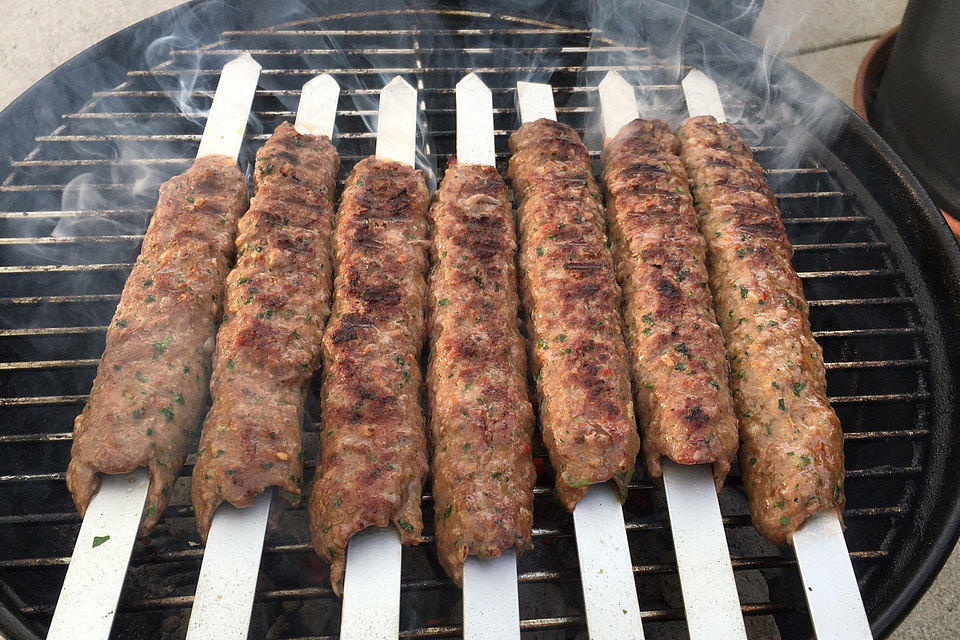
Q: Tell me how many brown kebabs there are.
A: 7